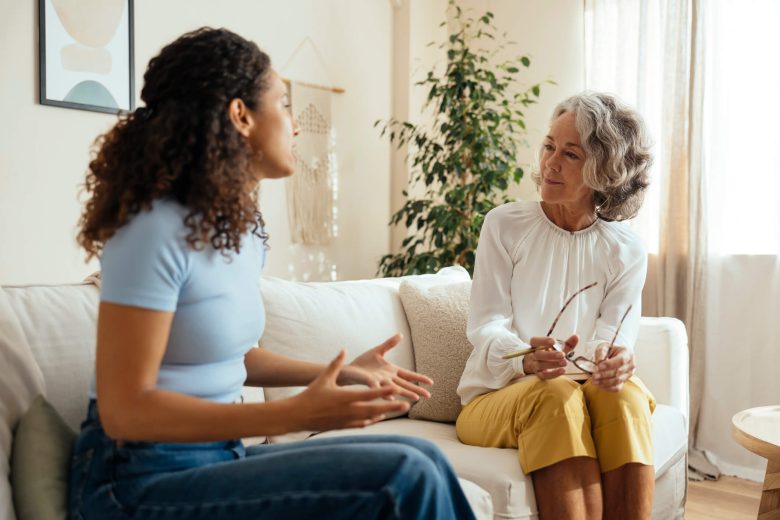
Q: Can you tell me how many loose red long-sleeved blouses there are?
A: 0